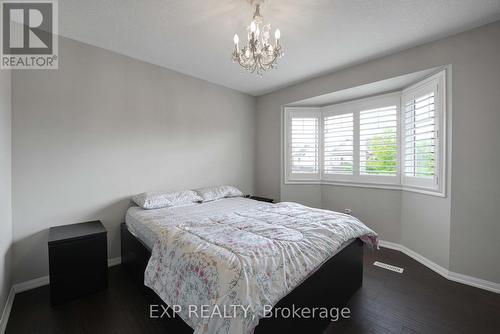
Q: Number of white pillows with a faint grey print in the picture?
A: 2